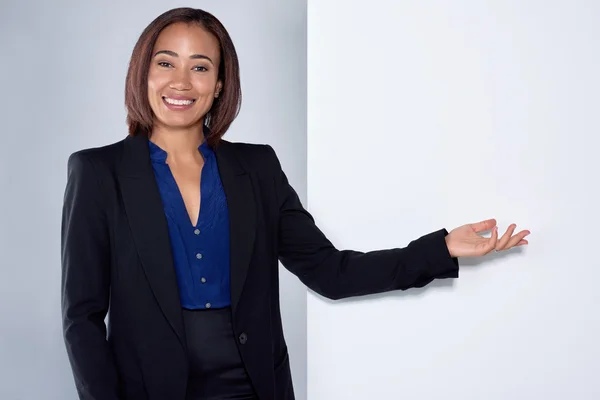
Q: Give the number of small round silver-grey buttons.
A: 4